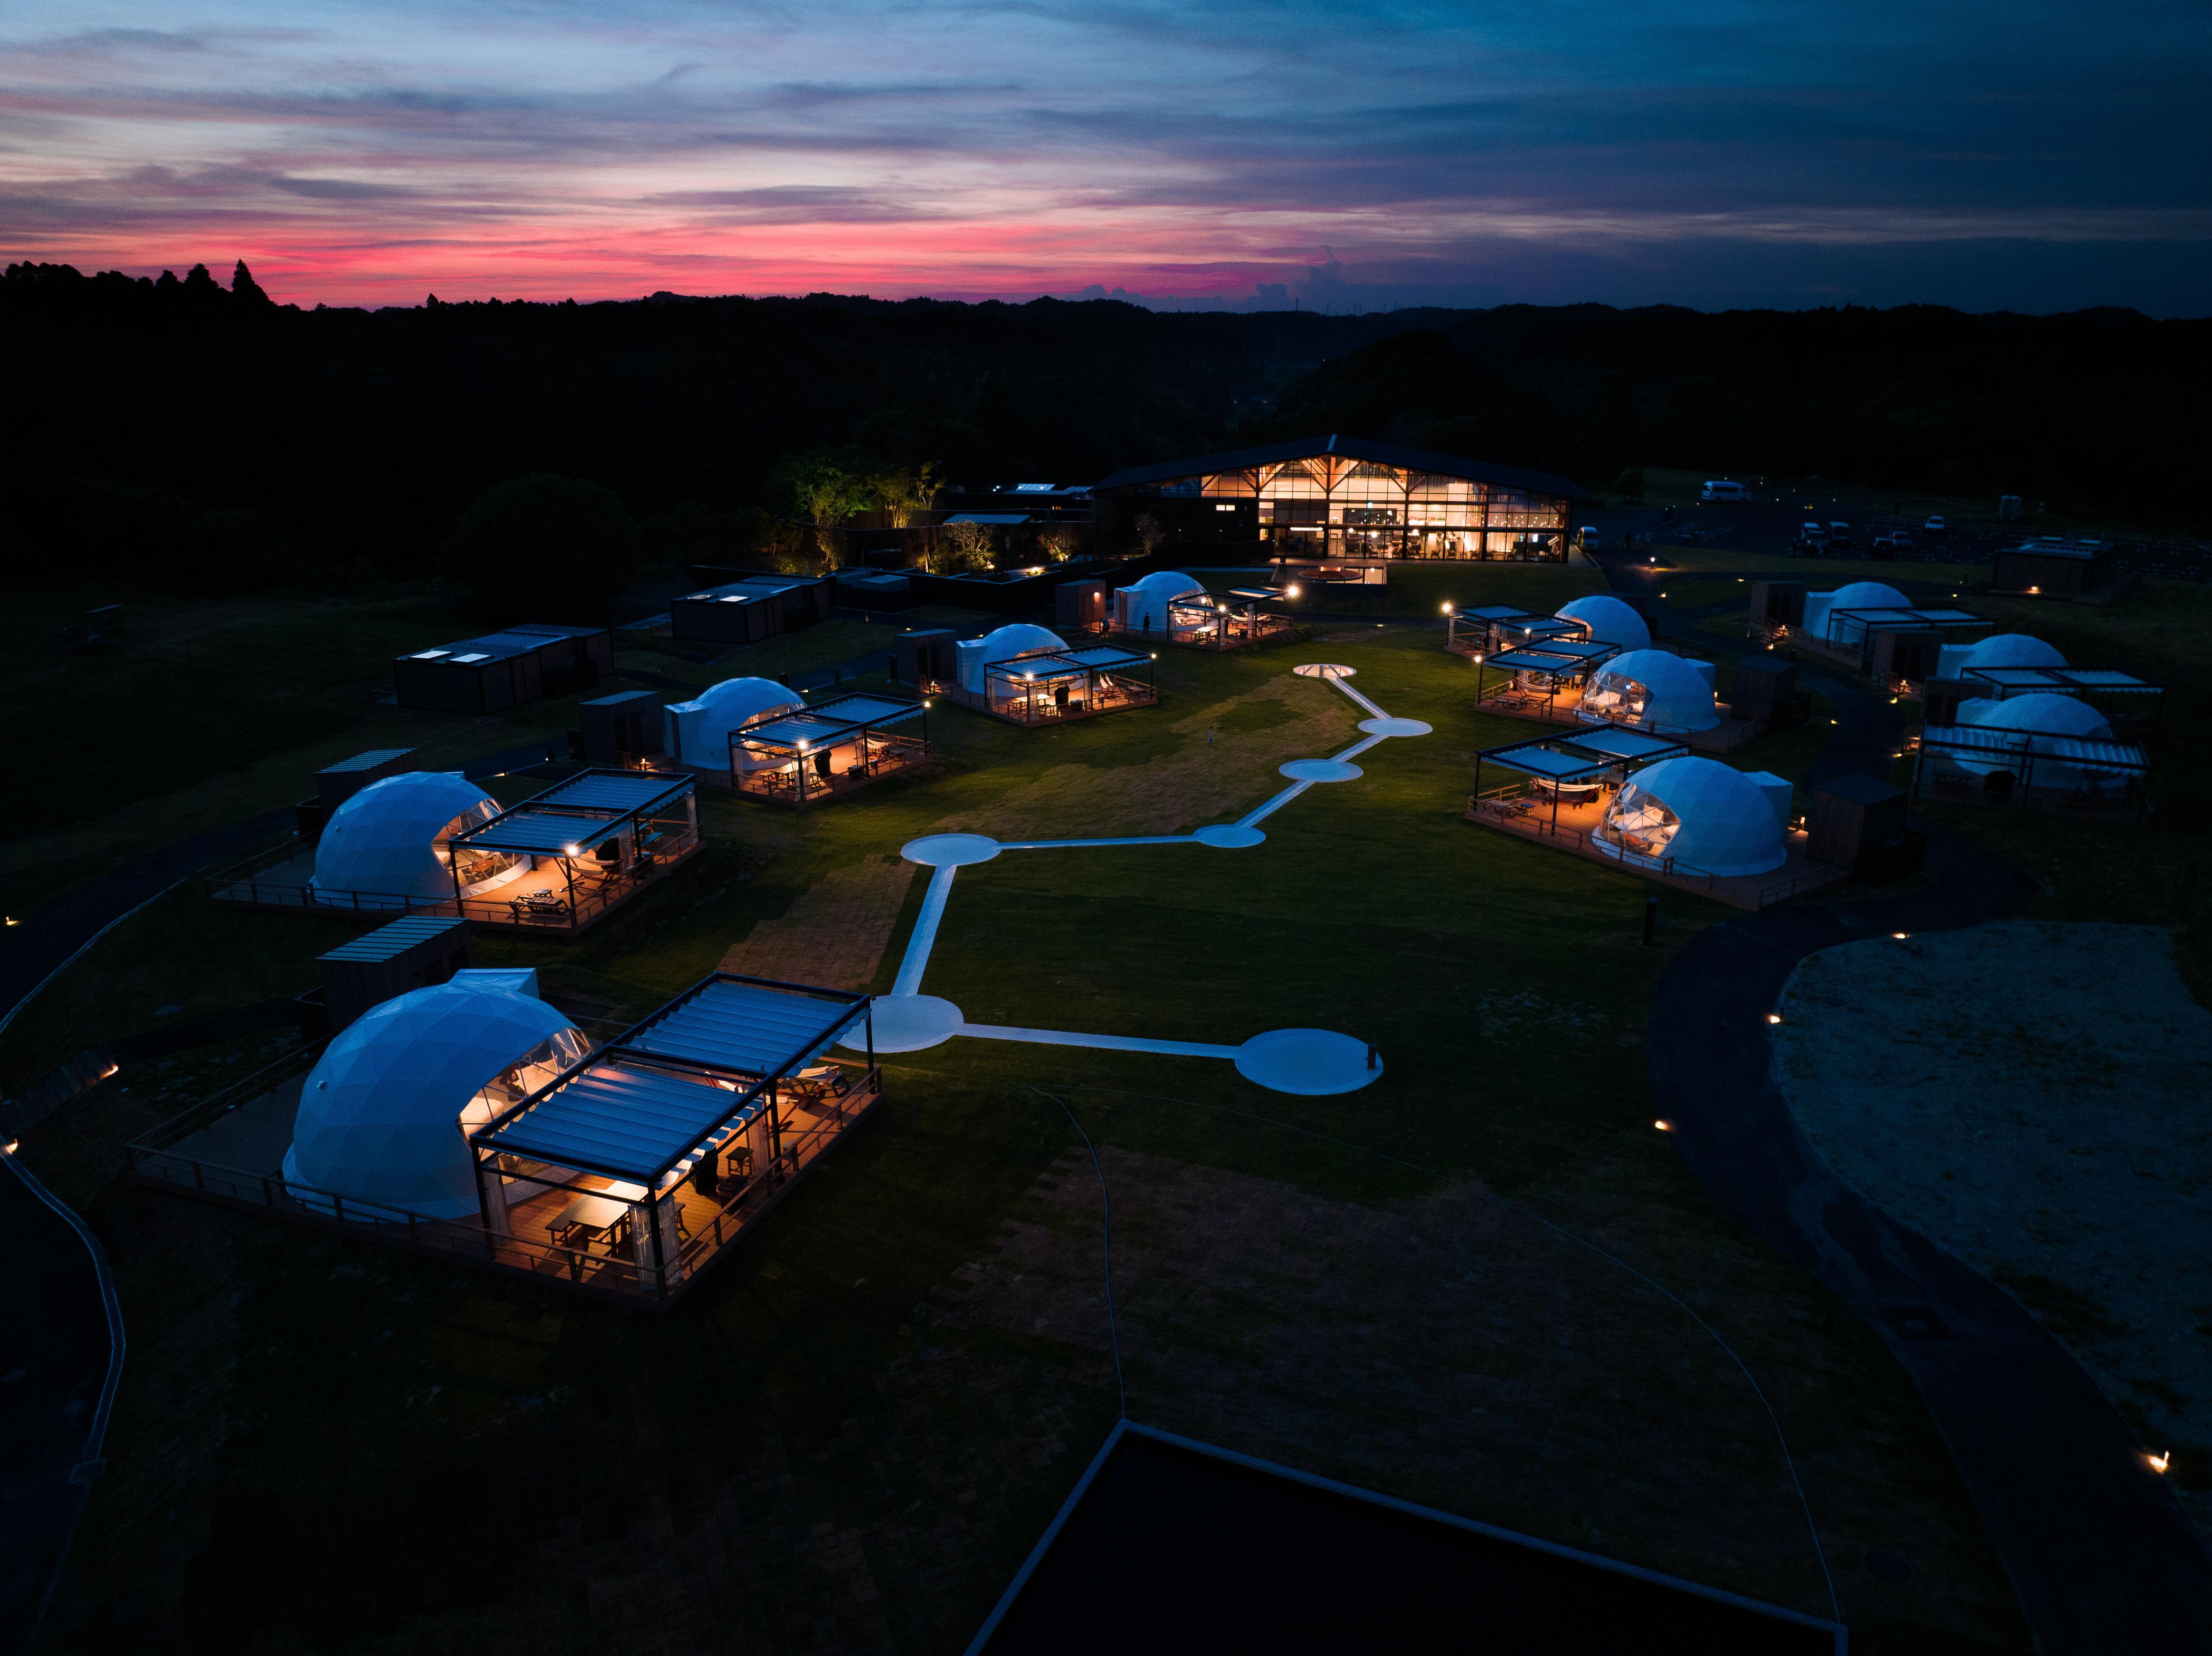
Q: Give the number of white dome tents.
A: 11